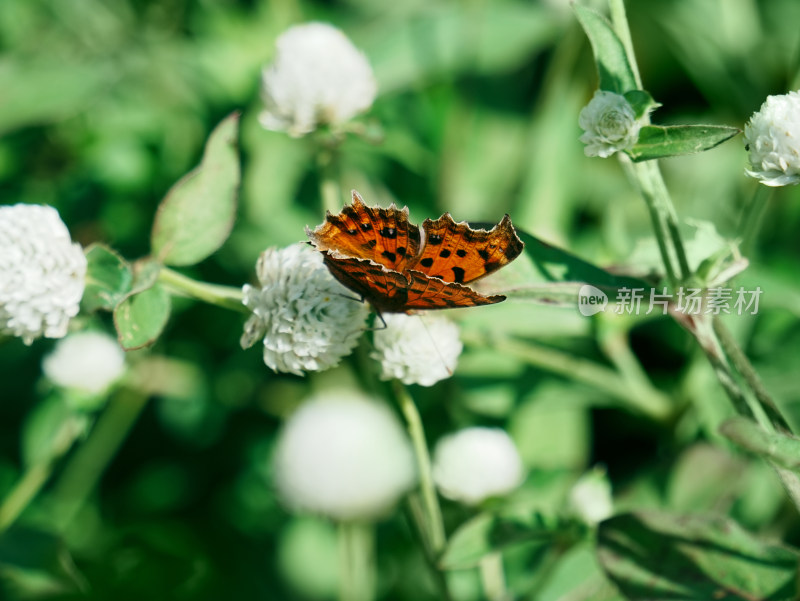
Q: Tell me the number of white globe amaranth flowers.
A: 10